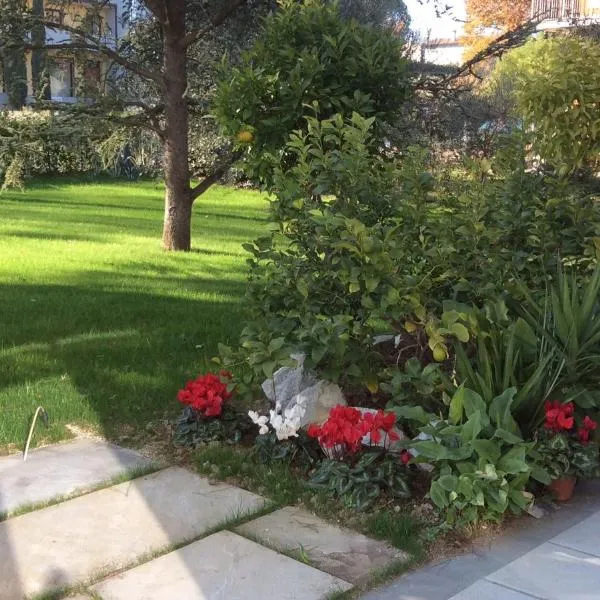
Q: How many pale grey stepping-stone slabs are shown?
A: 4